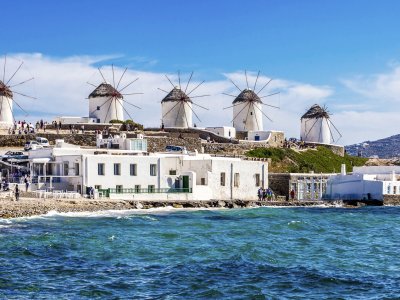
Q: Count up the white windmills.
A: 5